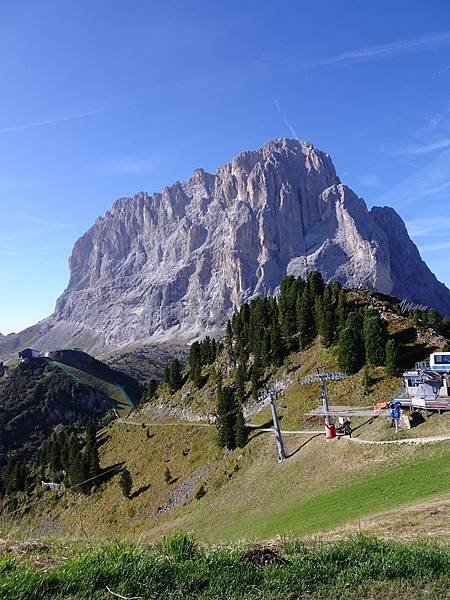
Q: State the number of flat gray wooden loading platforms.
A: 1